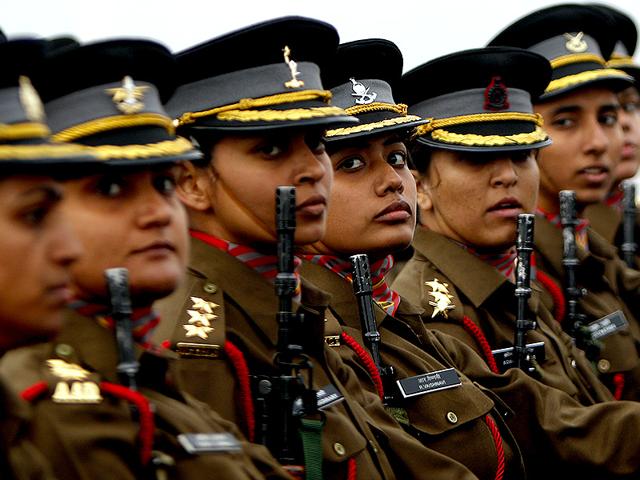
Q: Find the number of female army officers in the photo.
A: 7